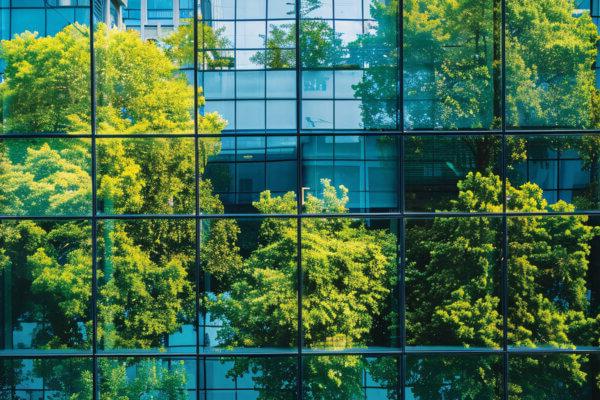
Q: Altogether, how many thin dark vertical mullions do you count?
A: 5